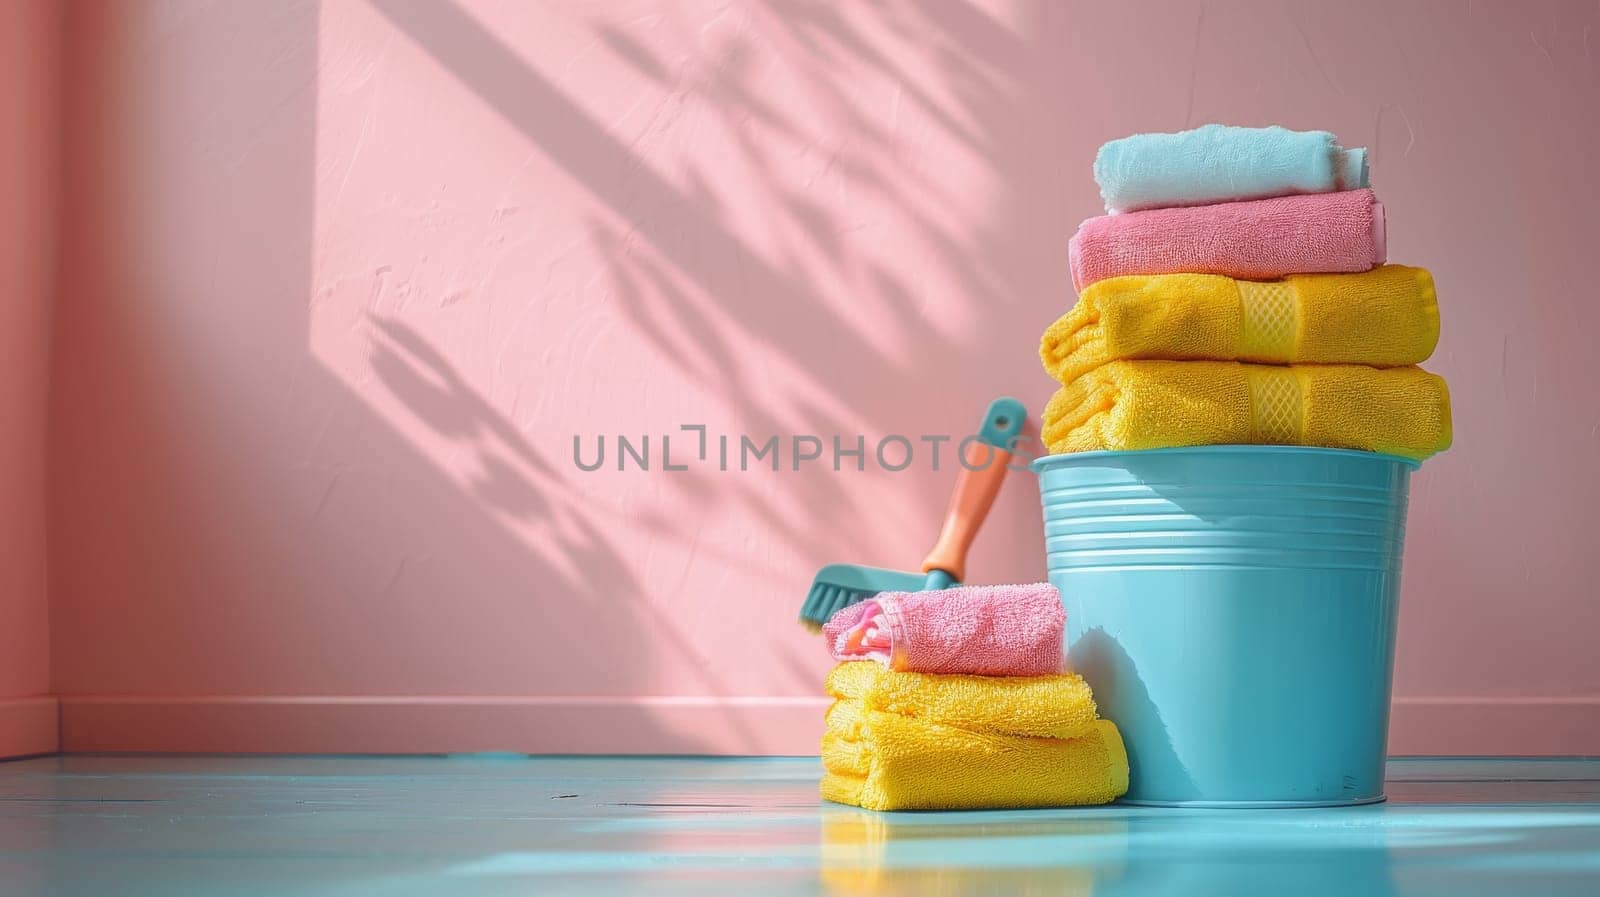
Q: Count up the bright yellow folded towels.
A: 4